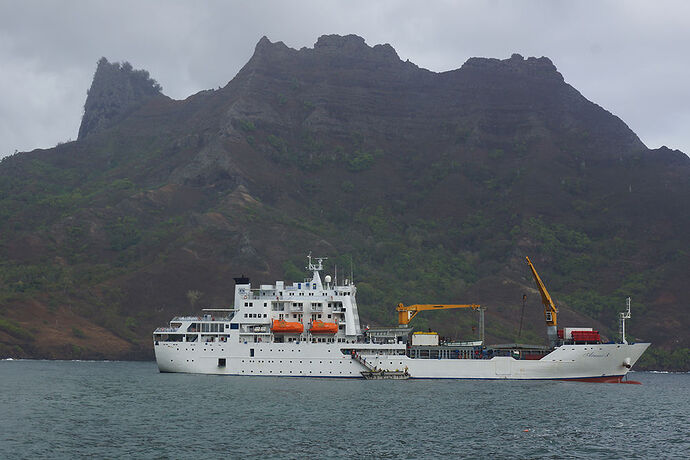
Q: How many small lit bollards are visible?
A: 0